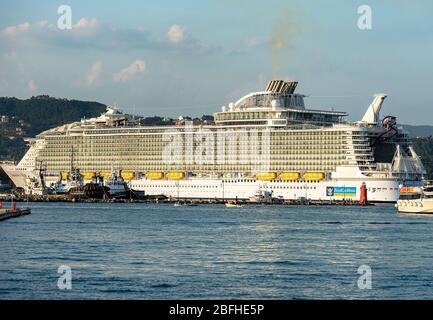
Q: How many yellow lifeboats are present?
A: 9